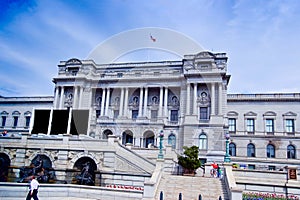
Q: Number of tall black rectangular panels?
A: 3